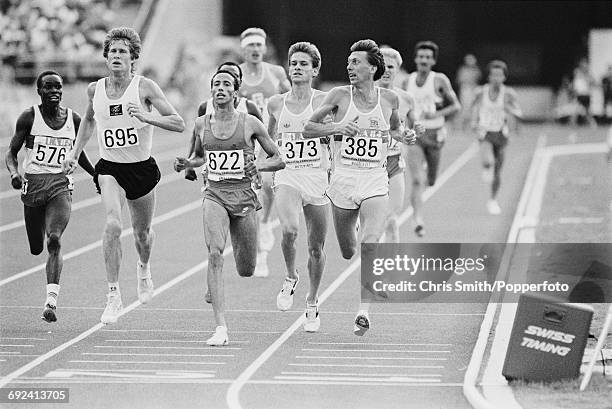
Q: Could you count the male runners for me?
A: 10